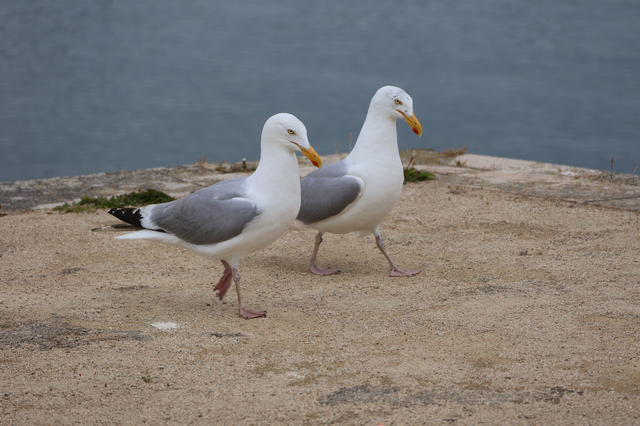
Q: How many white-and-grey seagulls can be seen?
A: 2